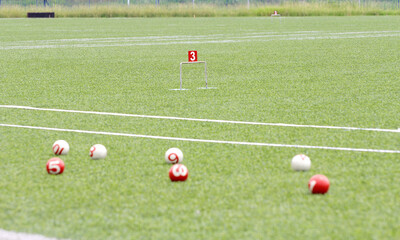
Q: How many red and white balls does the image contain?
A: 7